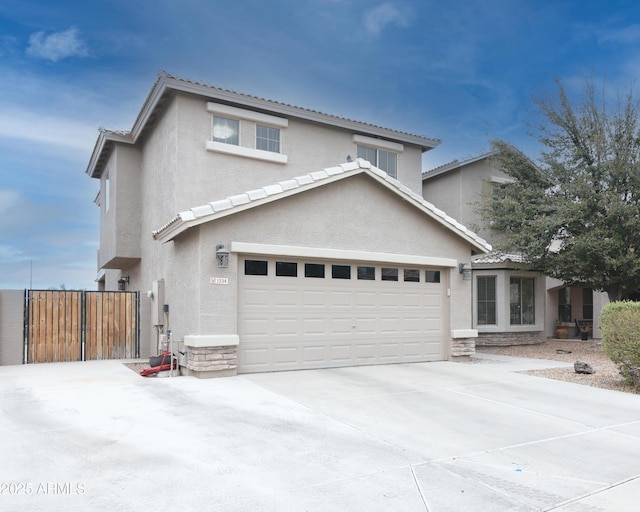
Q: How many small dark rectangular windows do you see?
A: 8